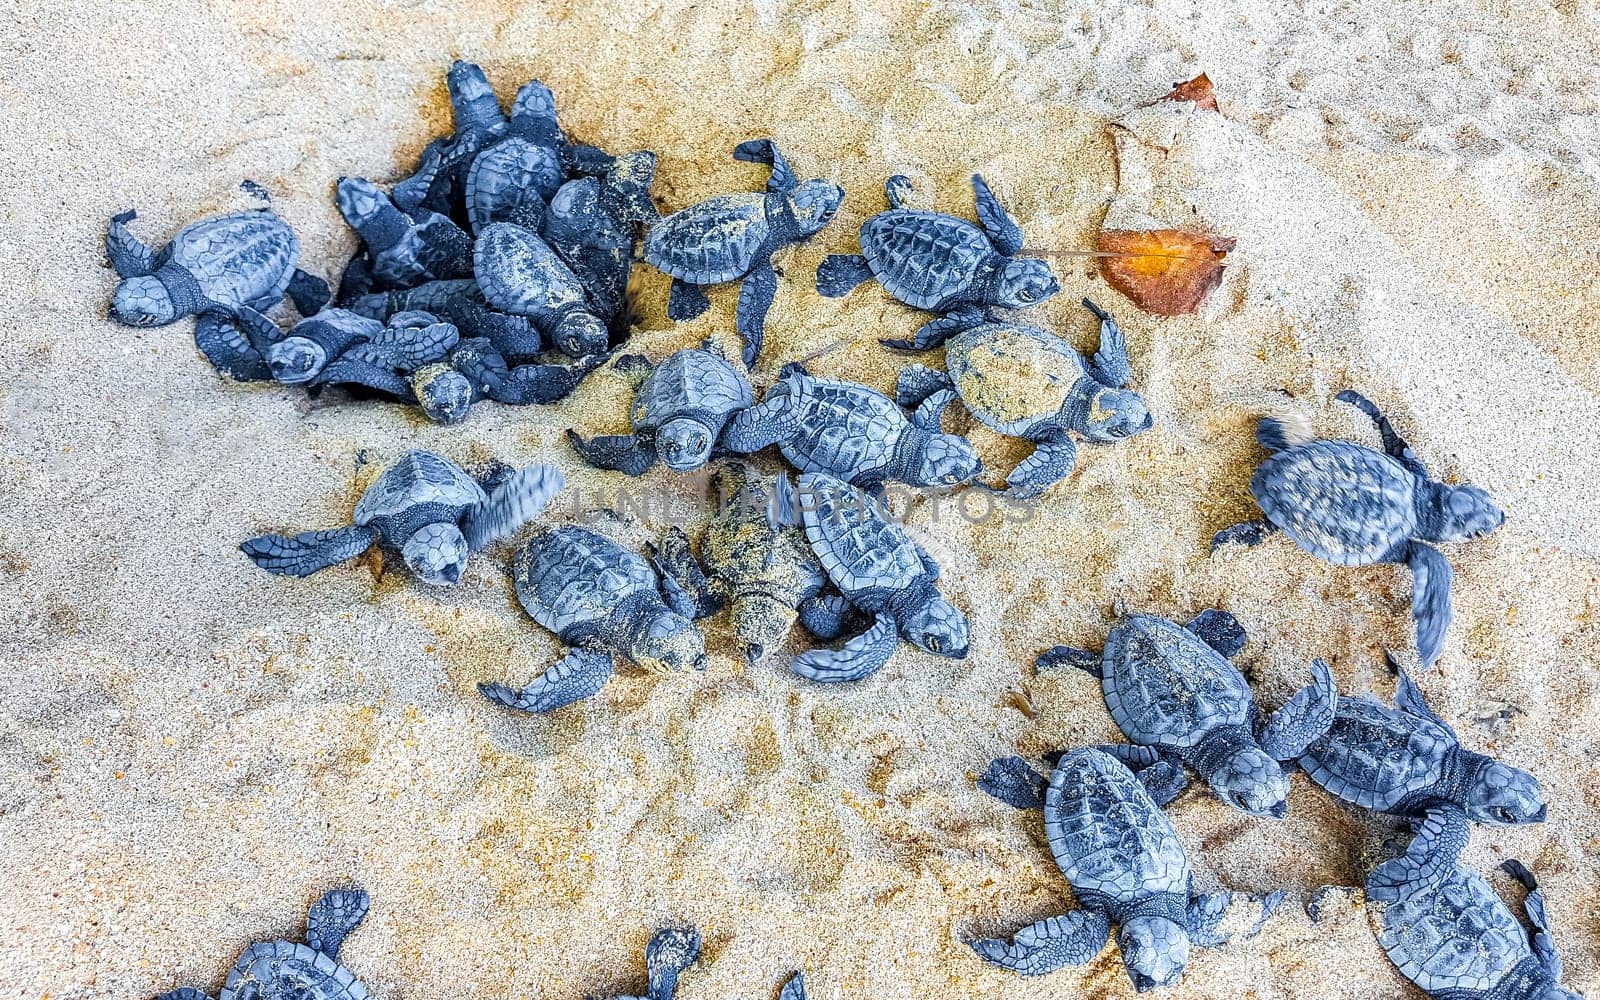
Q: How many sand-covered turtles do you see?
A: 2